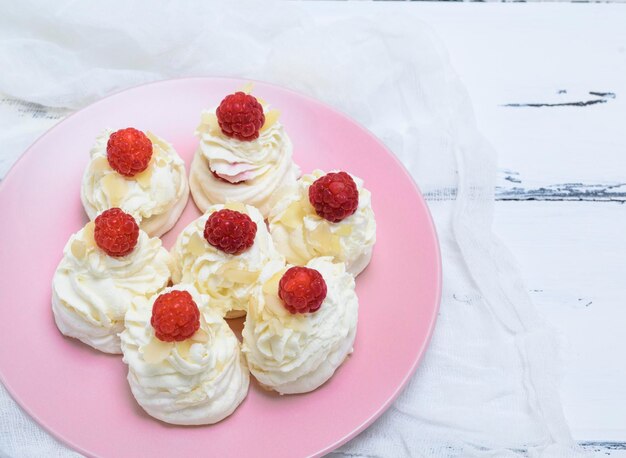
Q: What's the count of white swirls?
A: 7